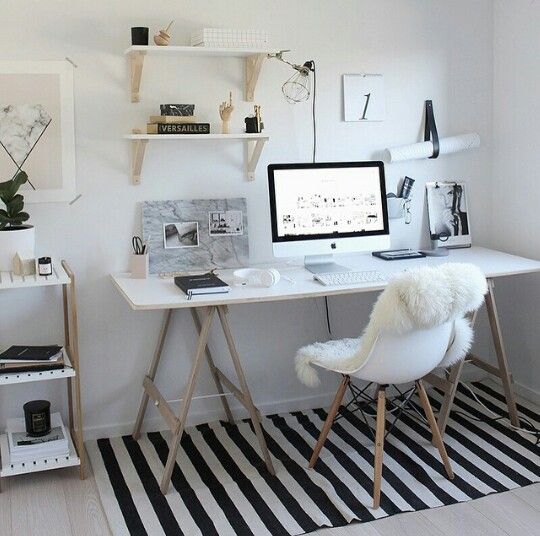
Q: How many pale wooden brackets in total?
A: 4